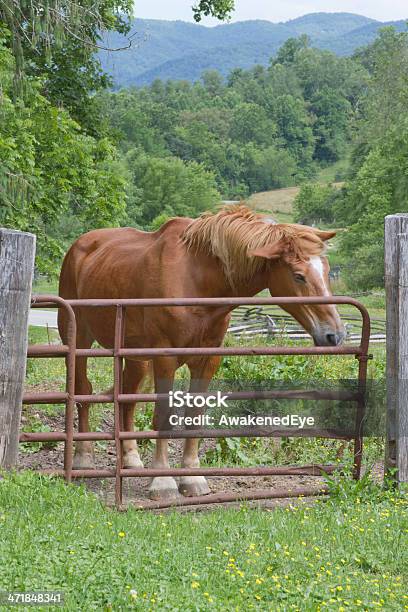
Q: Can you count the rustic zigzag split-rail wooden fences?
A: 1